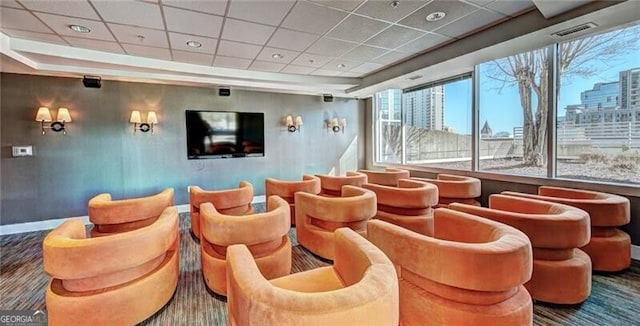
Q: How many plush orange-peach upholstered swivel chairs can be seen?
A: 14